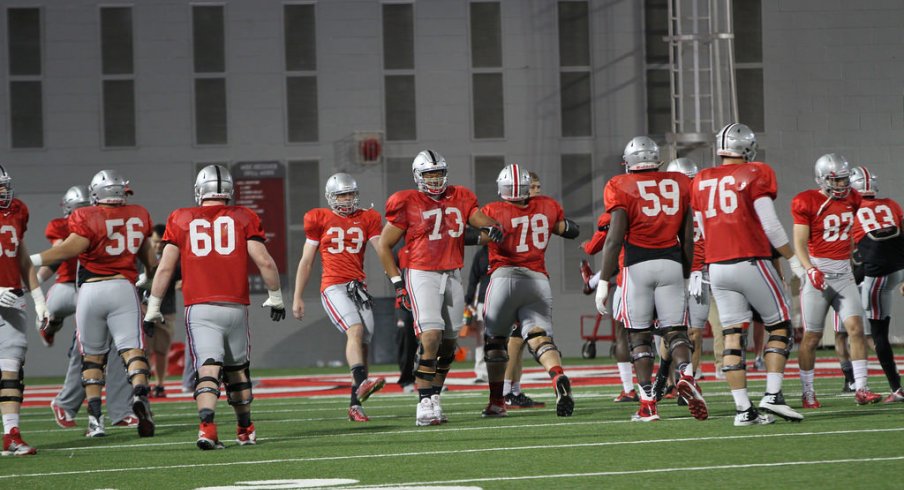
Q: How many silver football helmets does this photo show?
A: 12